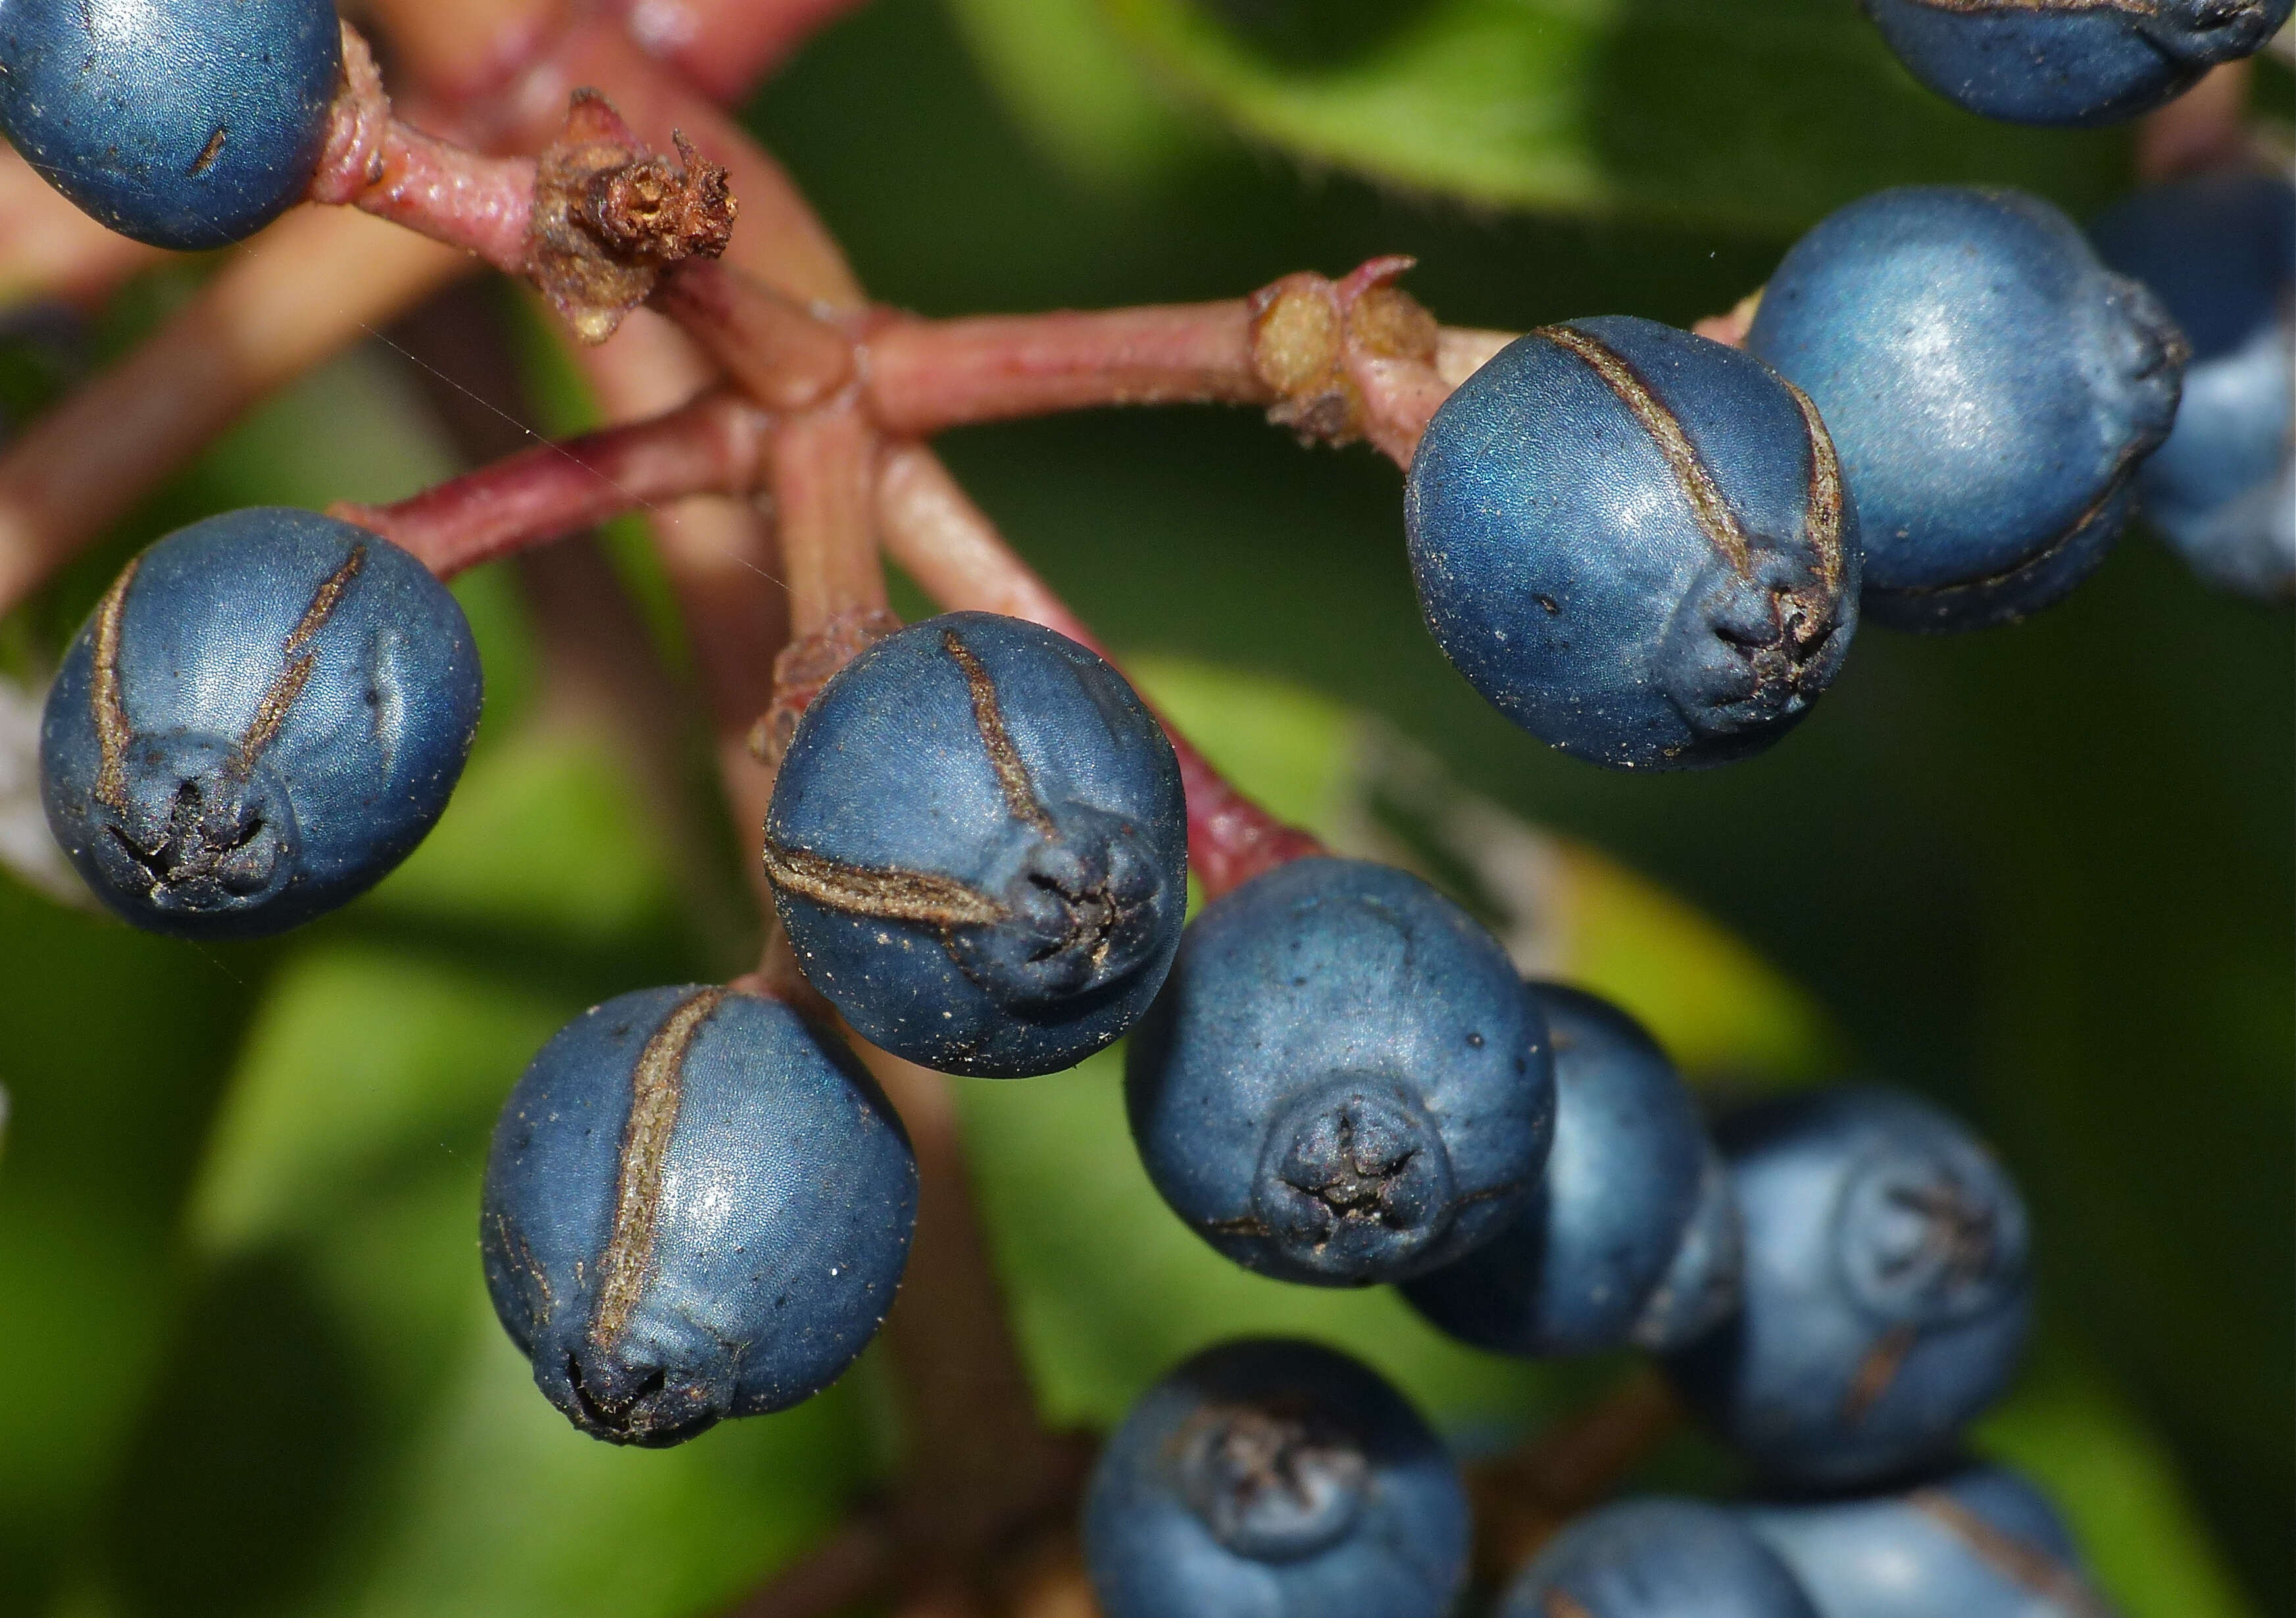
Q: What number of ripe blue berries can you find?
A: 14